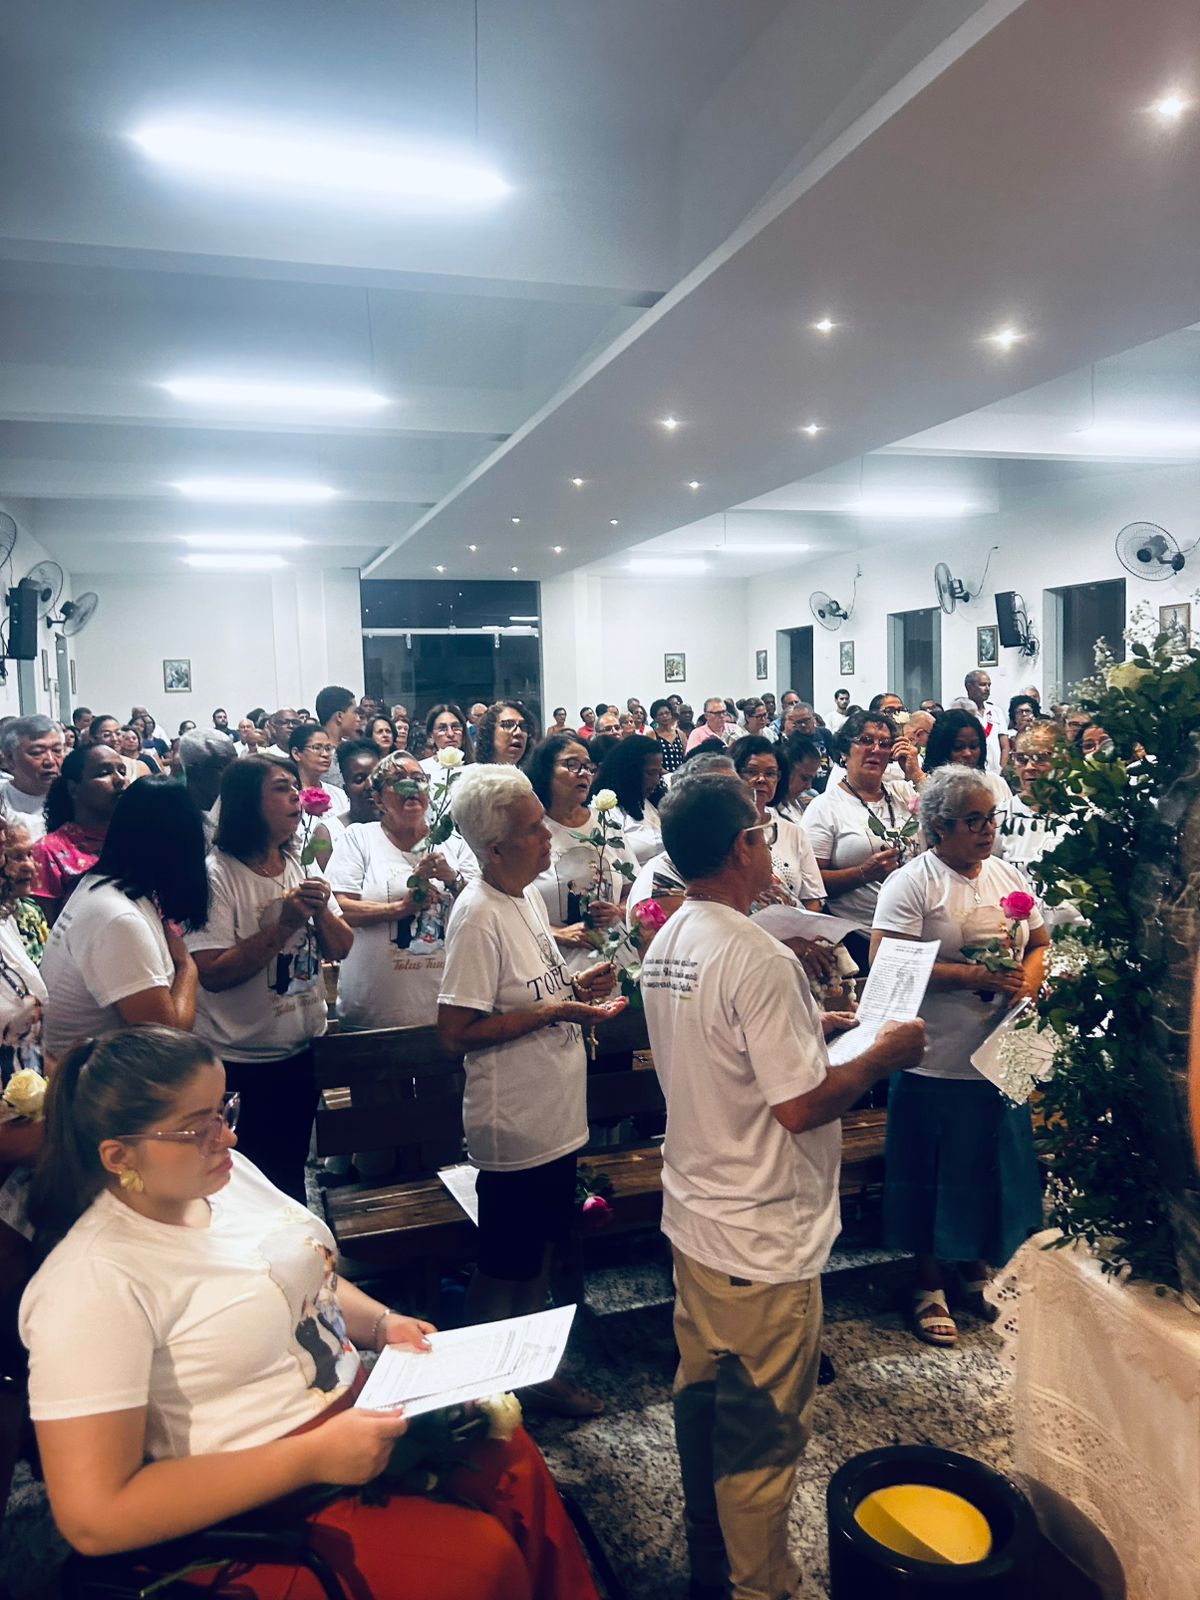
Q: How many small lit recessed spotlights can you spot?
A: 13